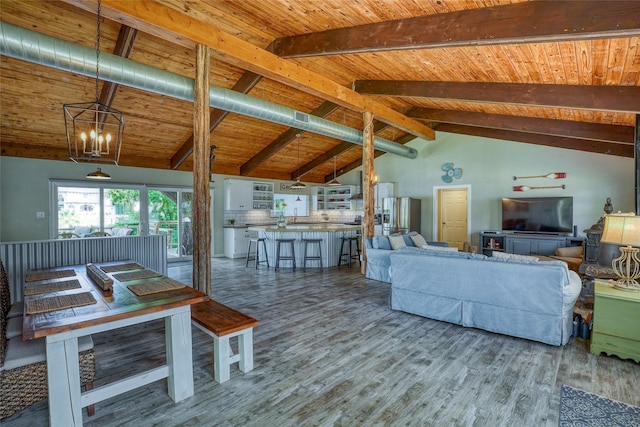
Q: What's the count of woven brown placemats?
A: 6